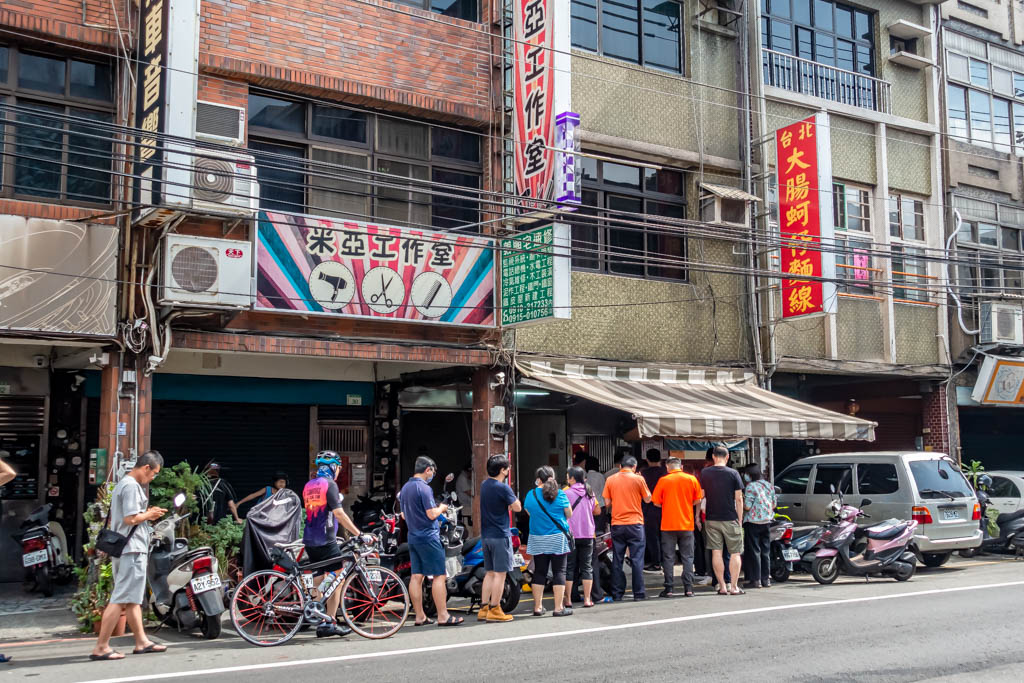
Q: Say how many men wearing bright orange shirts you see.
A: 2